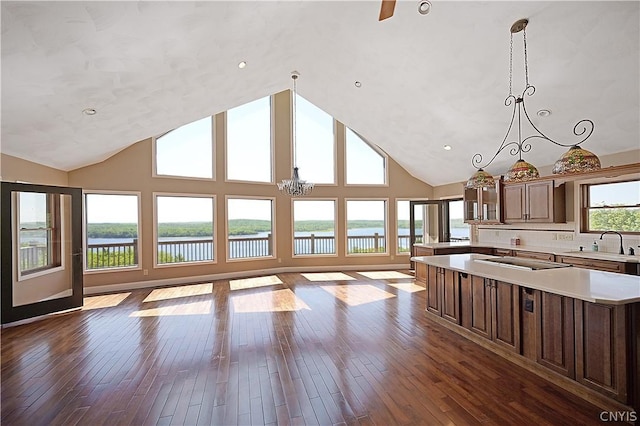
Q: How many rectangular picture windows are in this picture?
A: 6